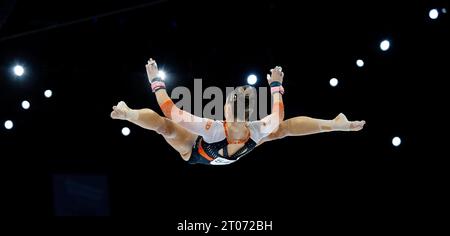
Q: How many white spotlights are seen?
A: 12